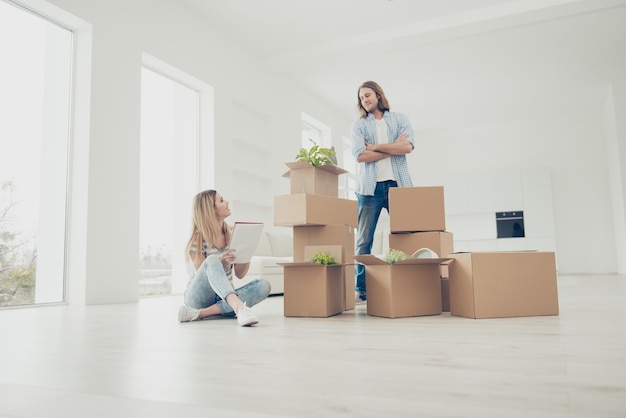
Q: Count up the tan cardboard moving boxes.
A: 9